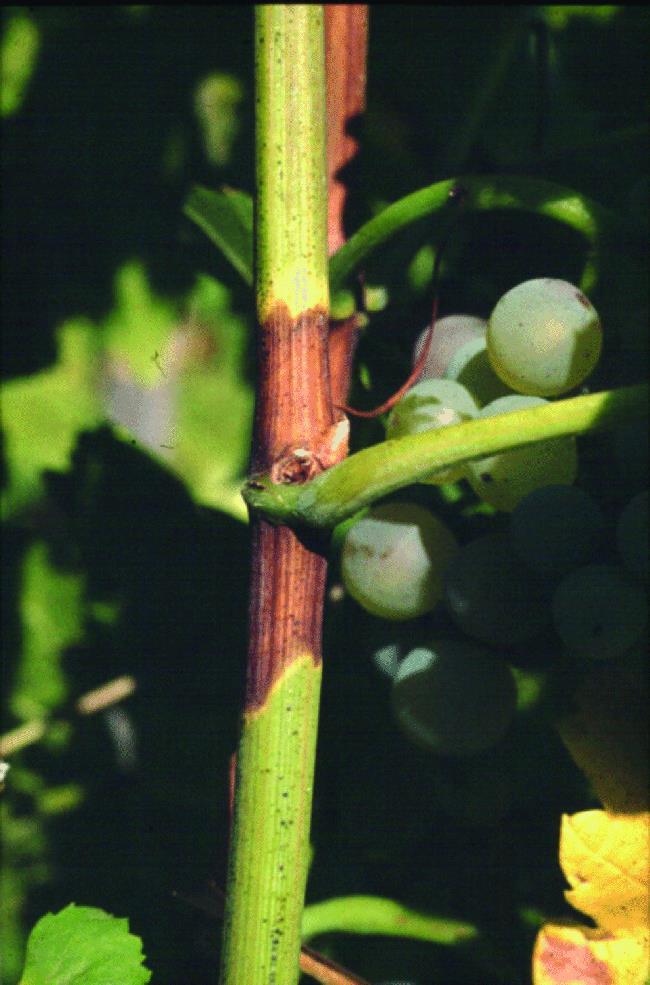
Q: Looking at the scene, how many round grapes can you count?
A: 11